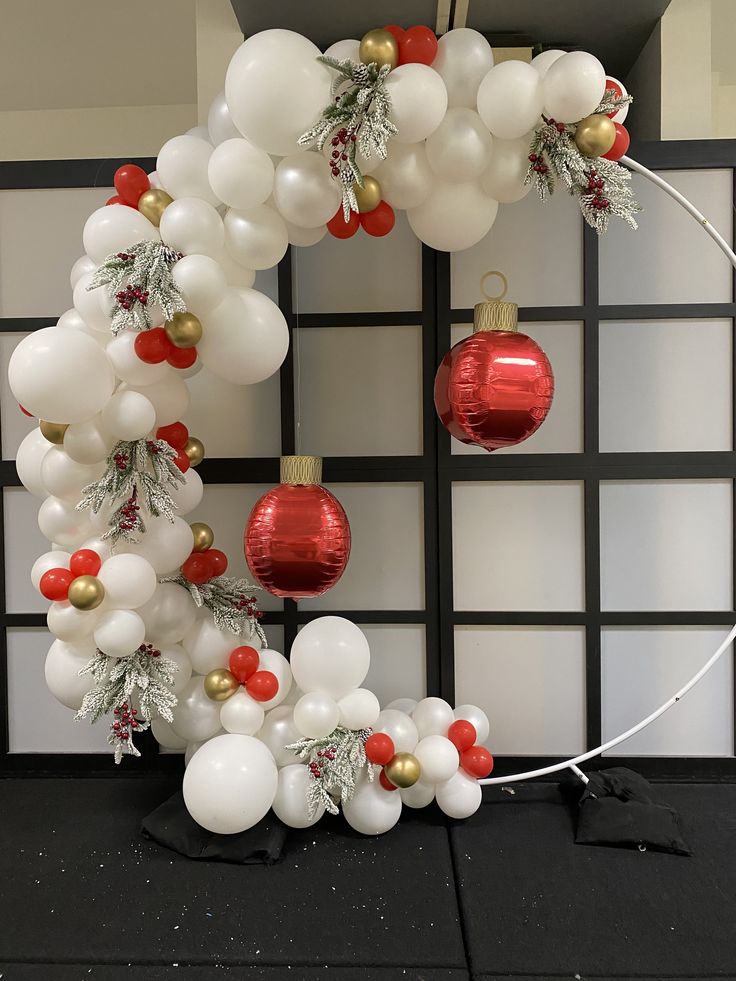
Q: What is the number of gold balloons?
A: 11